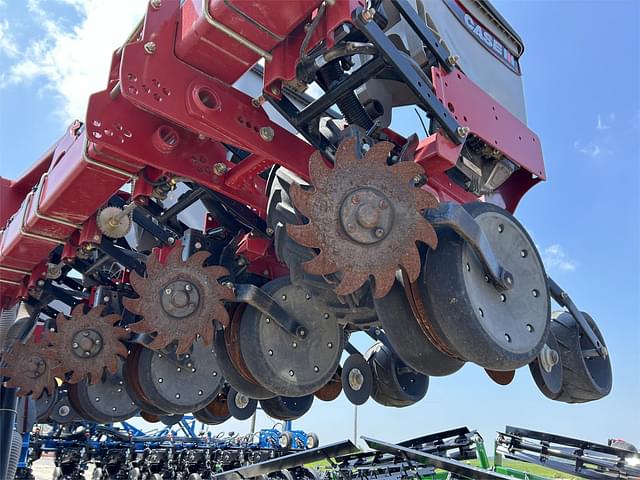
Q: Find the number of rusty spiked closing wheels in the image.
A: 4